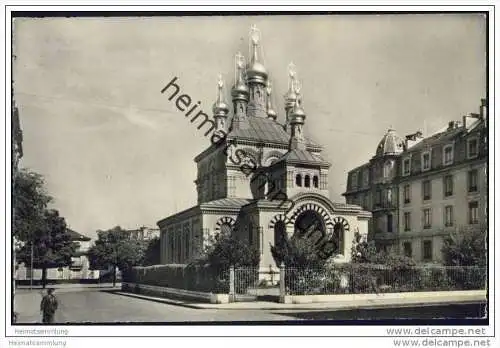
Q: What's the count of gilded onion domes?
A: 6